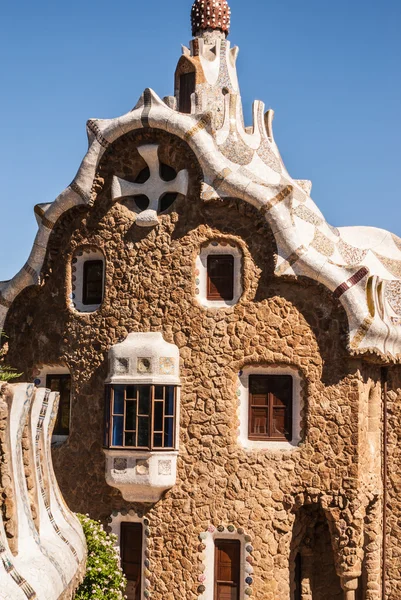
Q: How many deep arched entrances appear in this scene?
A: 1